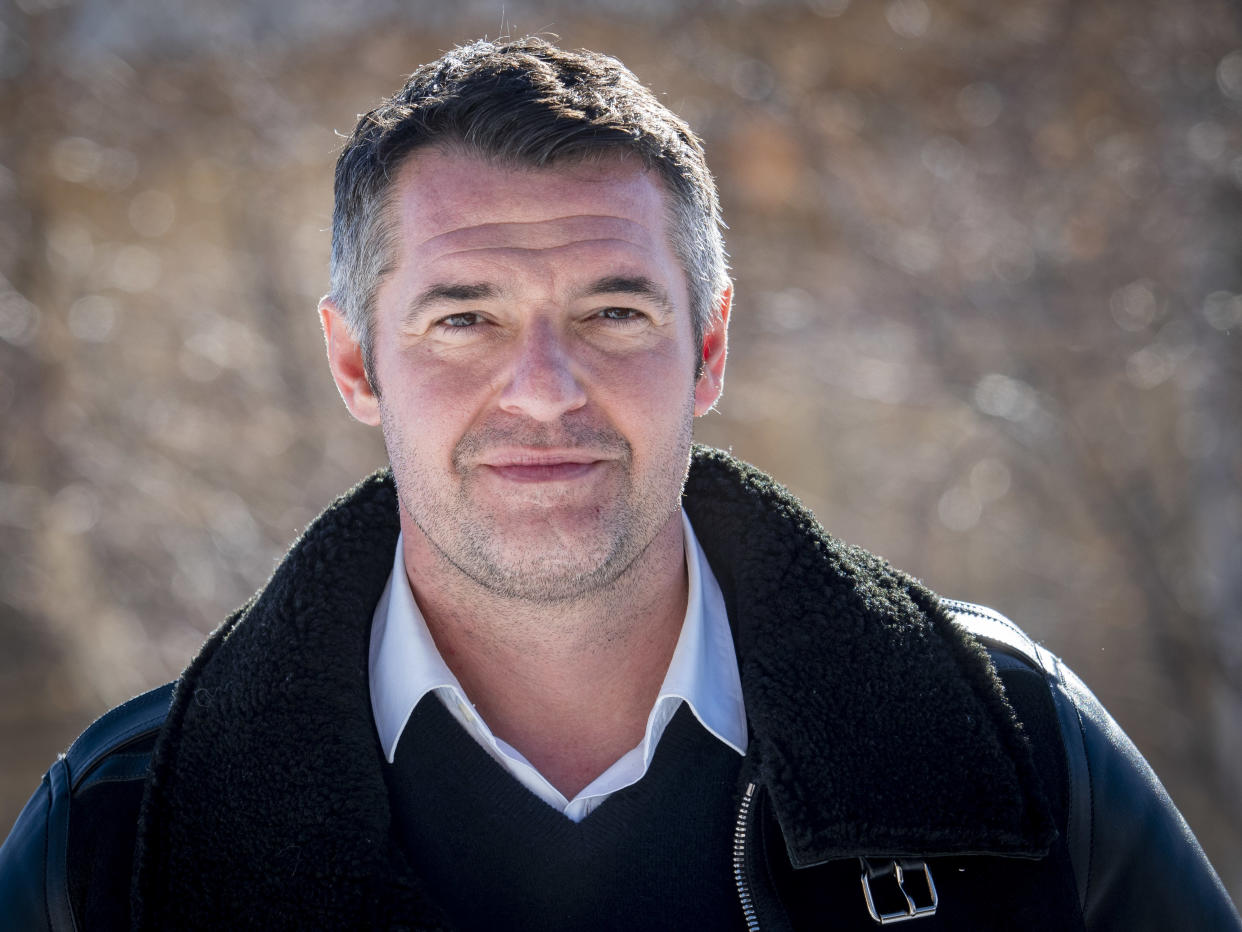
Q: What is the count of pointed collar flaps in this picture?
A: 2